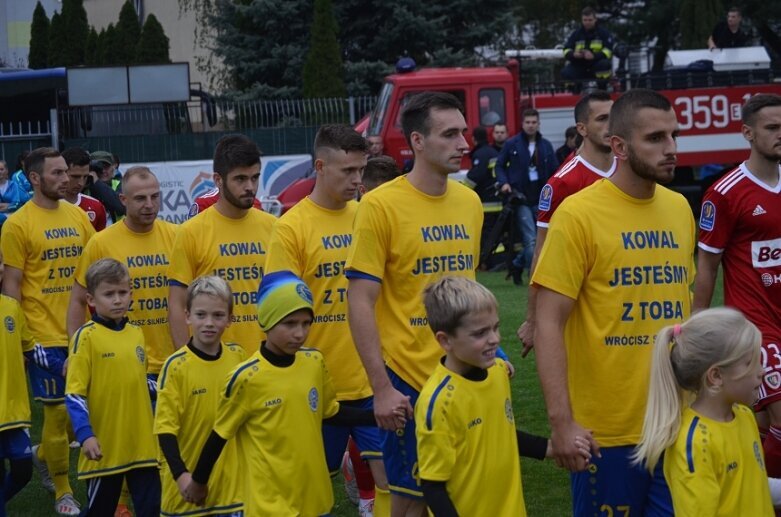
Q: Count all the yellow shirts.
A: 12